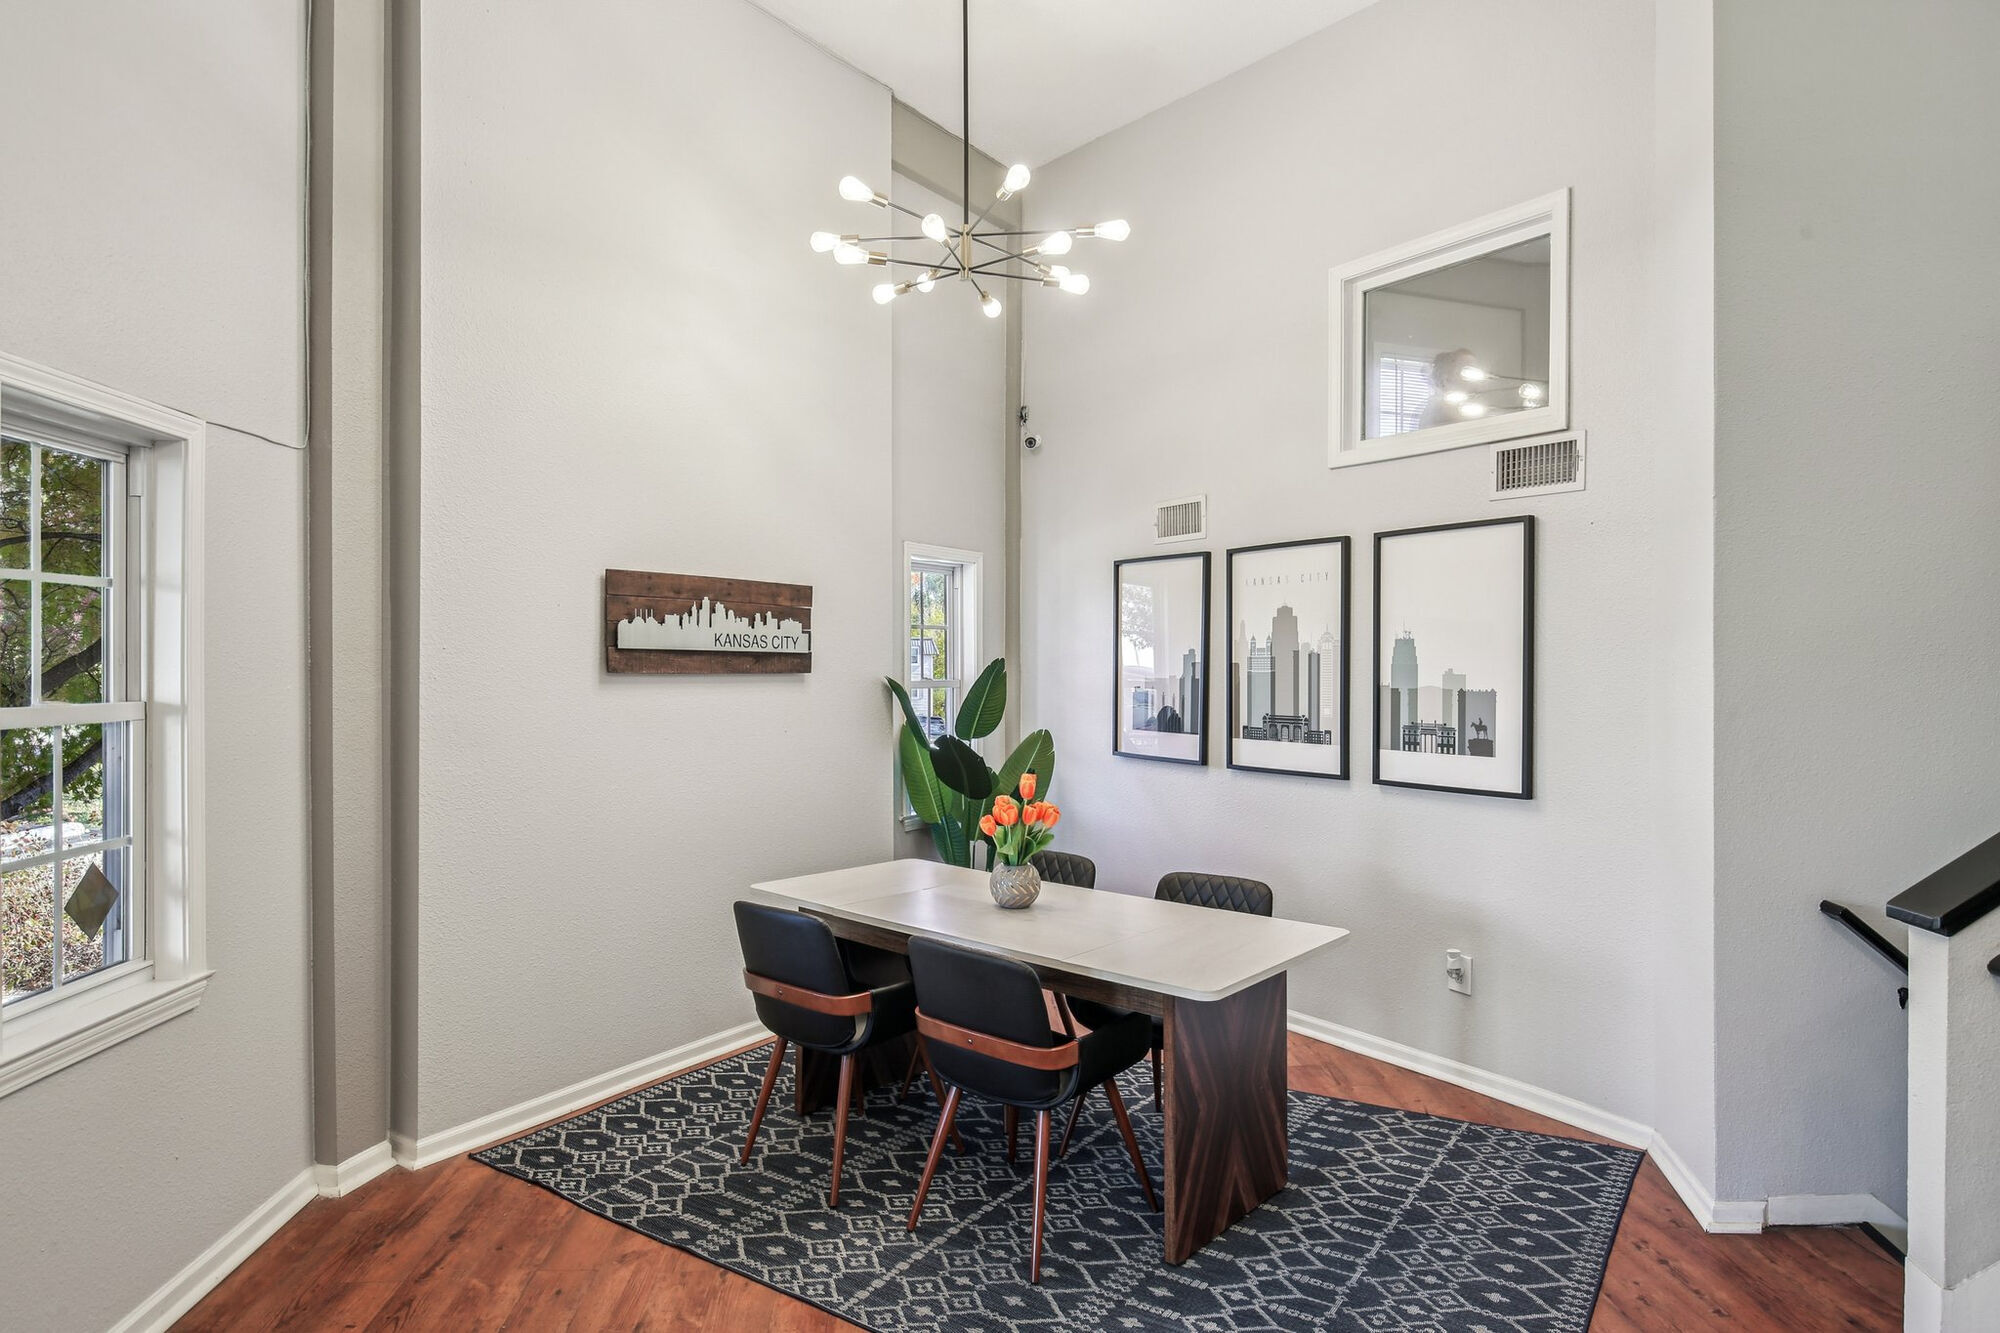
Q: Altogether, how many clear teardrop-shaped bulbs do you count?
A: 12